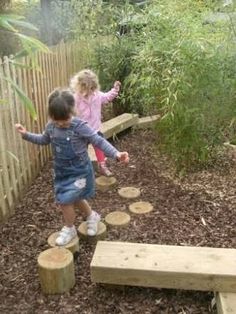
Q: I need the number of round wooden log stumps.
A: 7